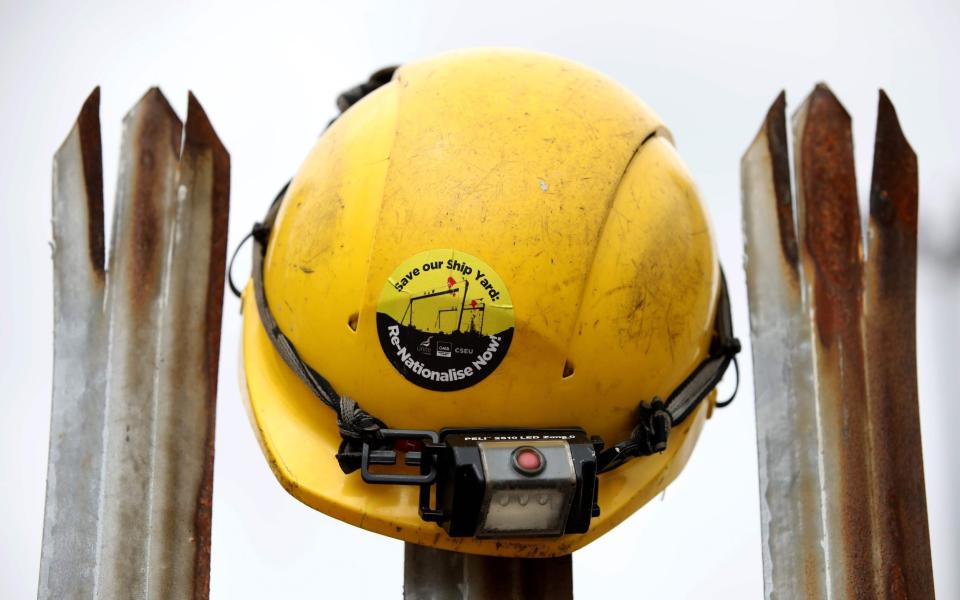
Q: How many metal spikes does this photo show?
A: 6